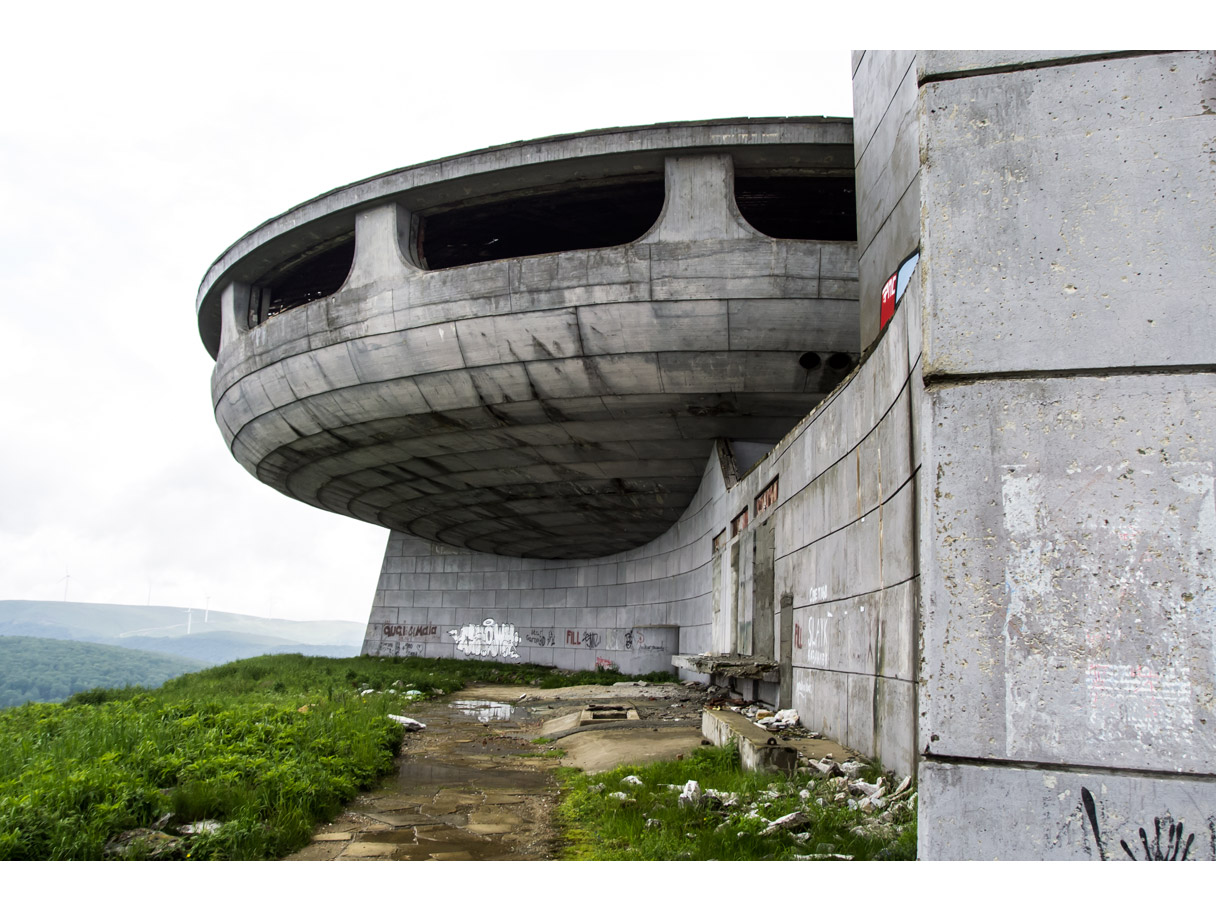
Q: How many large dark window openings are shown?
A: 3